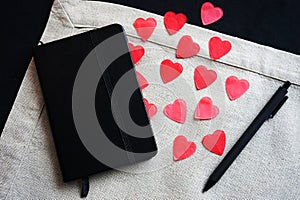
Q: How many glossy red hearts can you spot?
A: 15